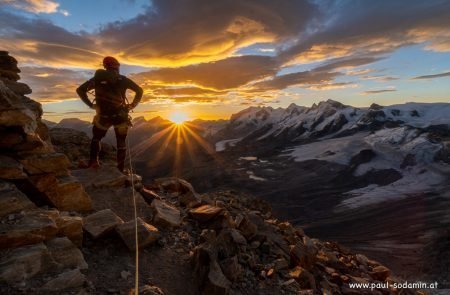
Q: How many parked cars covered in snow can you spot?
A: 0